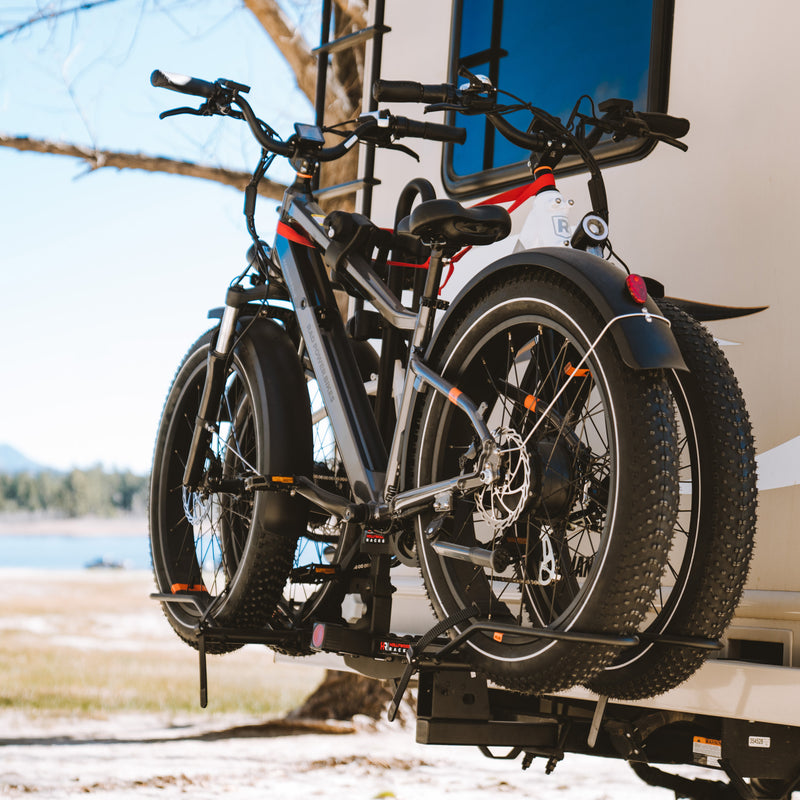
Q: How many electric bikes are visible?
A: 2